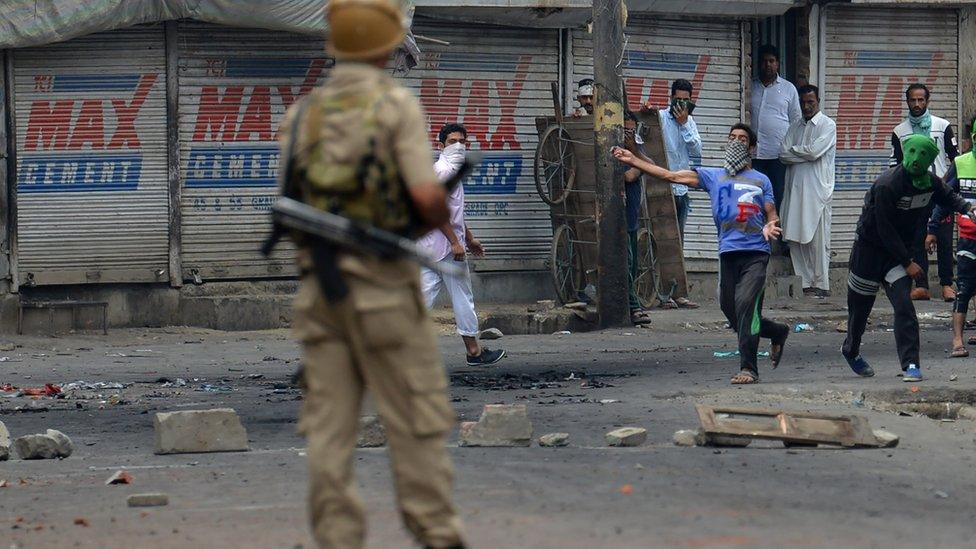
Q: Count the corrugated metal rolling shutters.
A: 5